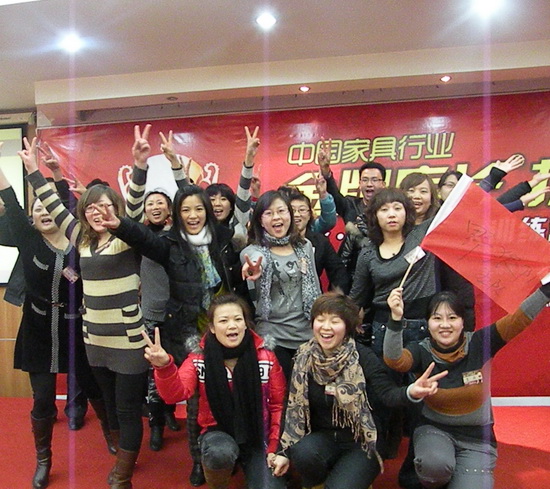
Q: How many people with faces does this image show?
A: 14